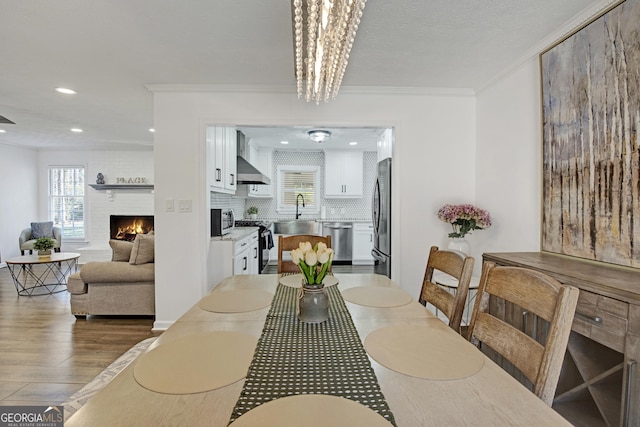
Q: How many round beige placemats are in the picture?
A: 6